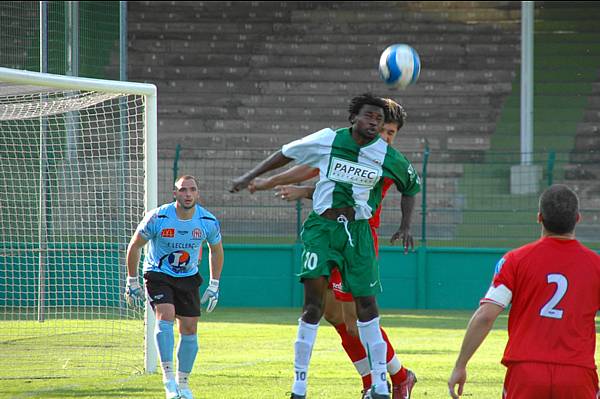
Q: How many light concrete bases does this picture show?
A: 1